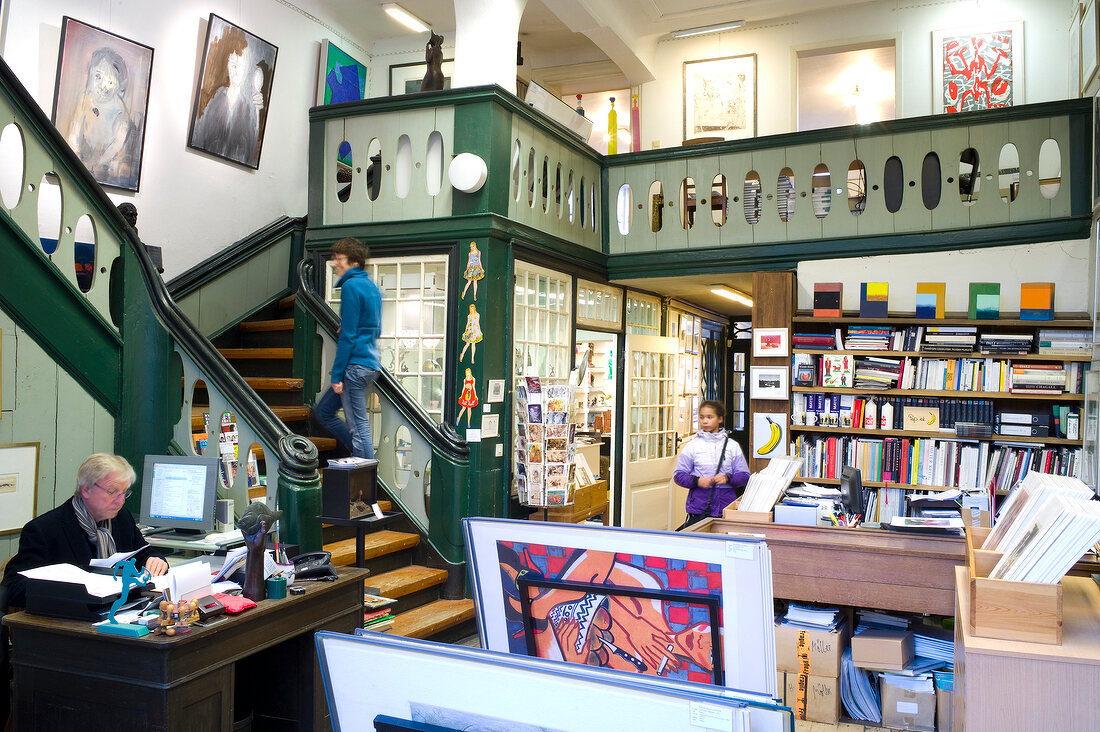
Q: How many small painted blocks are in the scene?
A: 5